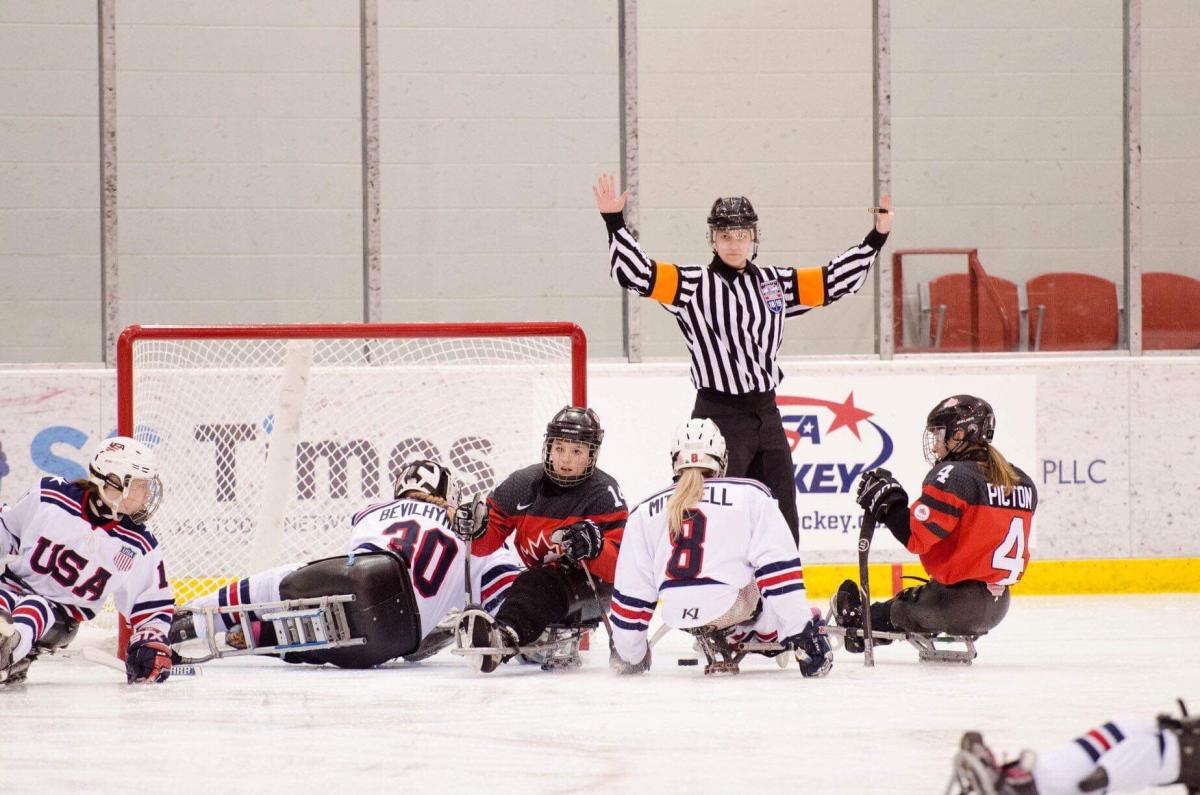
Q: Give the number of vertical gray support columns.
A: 5